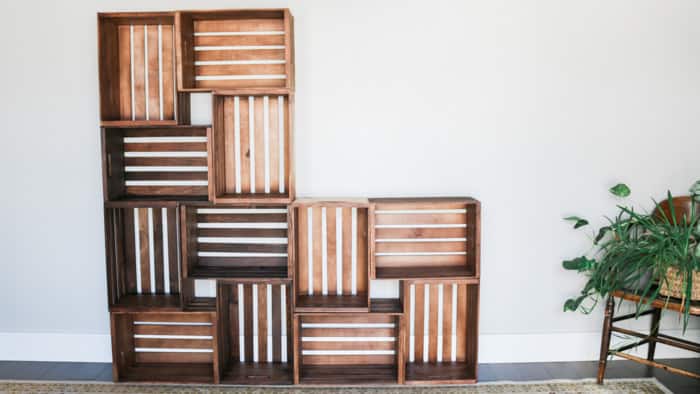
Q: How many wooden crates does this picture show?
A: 12